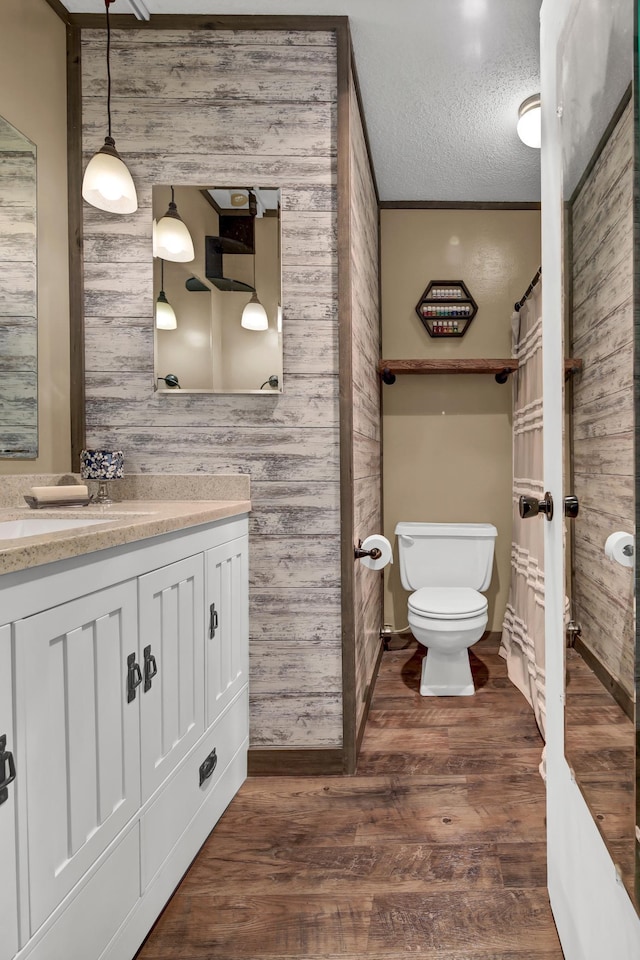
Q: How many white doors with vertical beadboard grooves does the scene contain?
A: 3